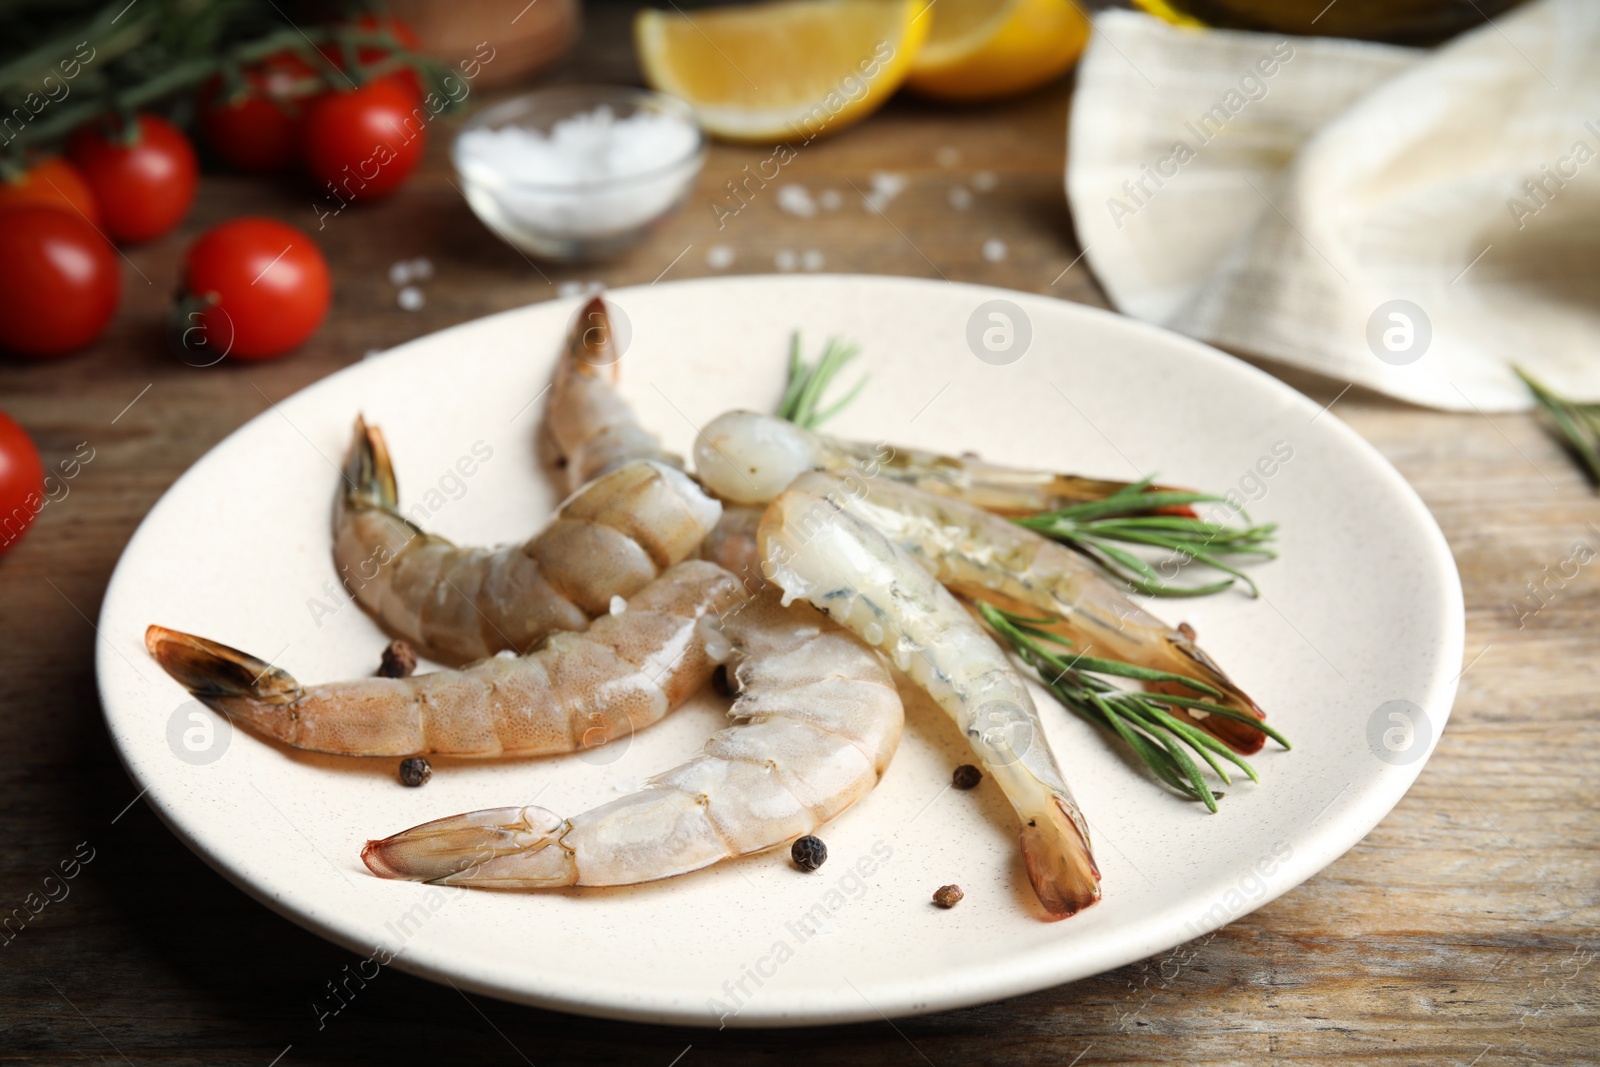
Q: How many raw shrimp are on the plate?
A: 7